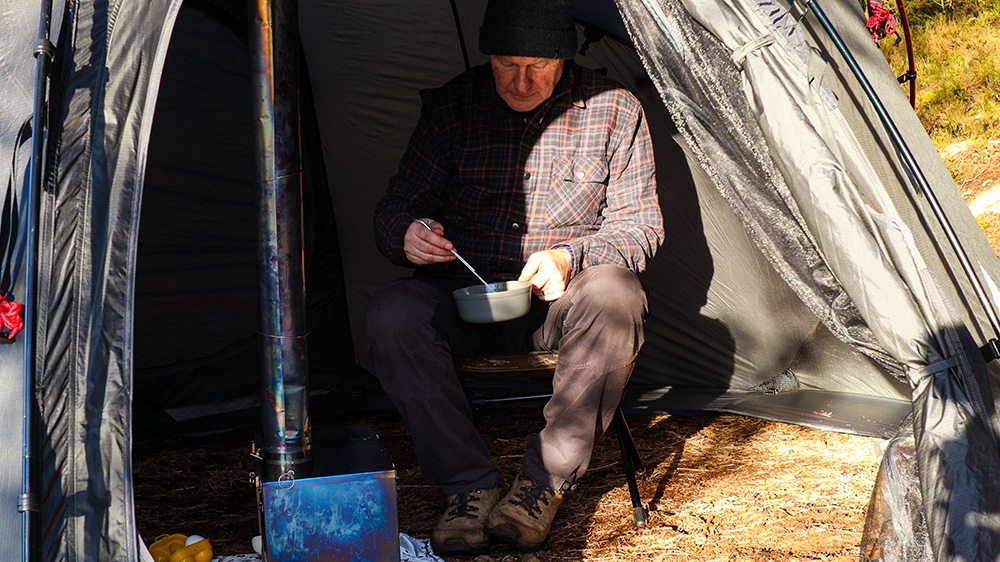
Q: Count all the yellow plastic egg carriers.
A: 1